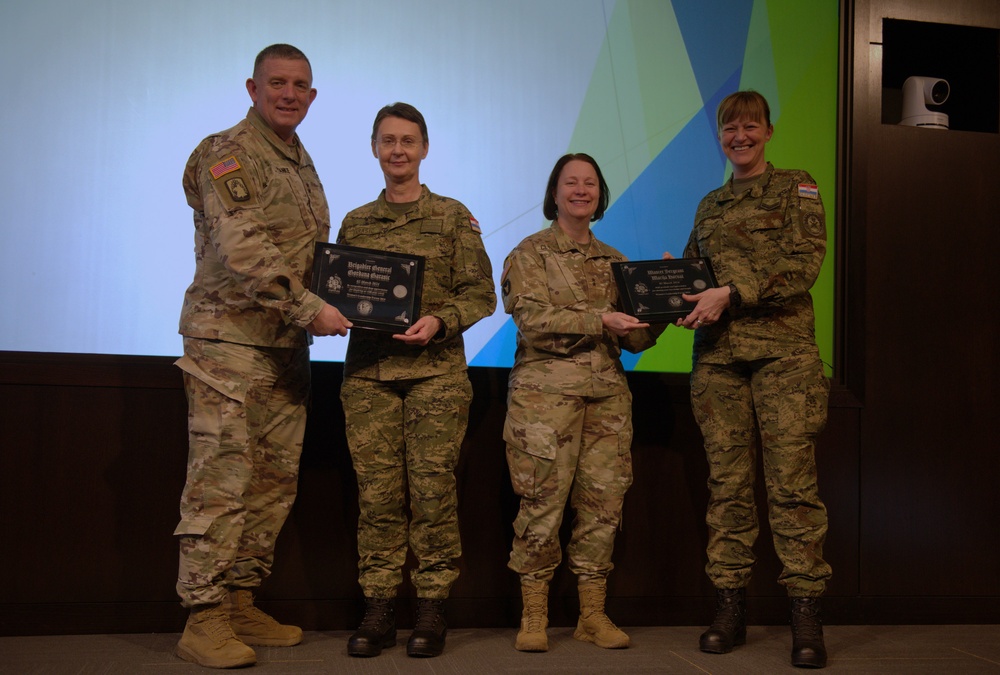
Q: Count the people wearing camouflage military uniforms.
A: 4